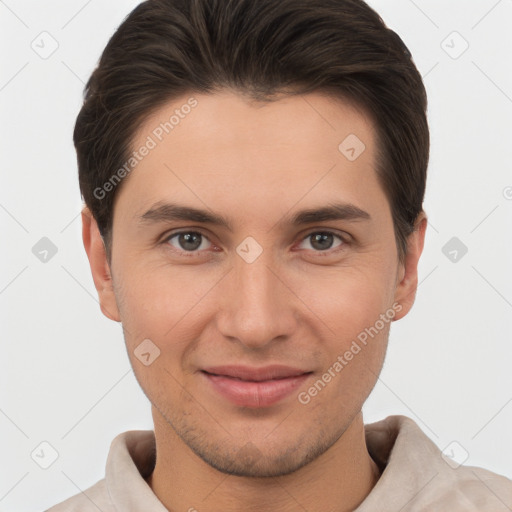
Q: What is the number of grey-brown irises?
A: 2